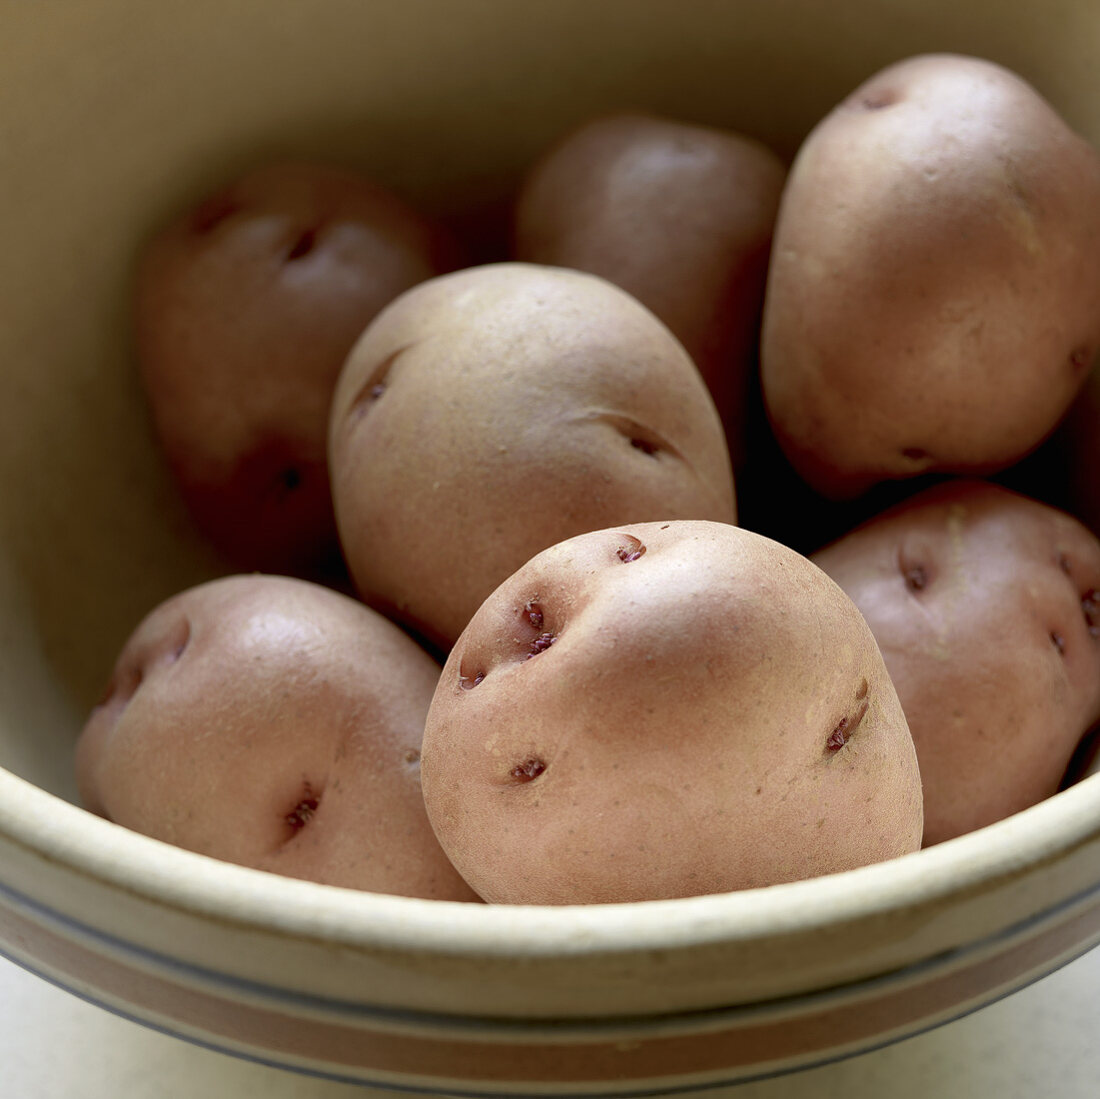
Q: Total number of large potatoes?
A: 7